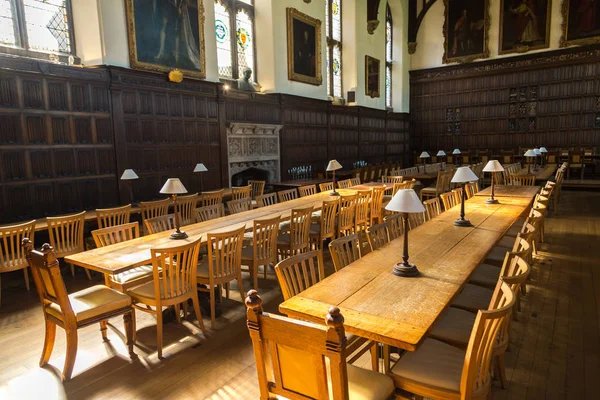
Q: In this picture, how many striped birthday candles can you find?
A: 0